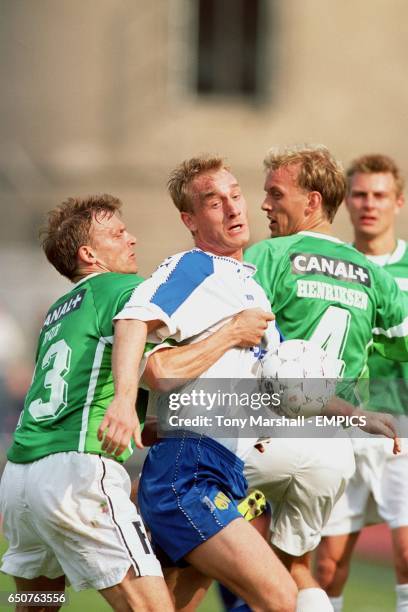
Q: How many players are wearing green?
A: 3